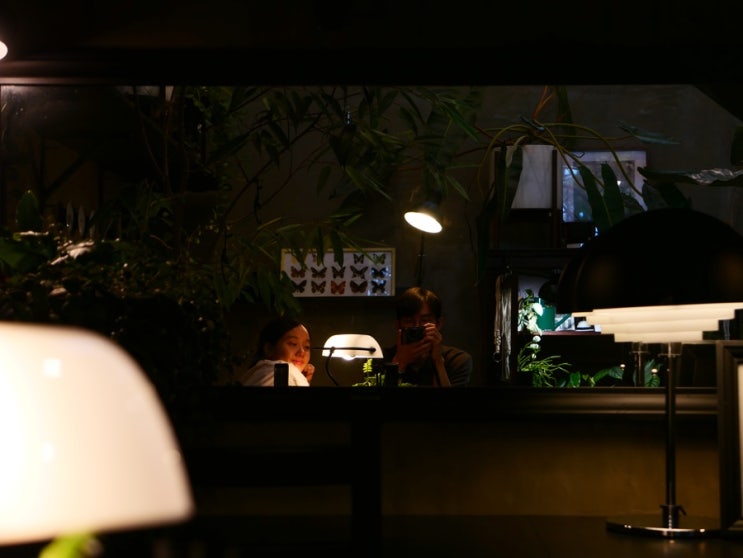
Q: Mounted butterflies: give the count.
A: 15